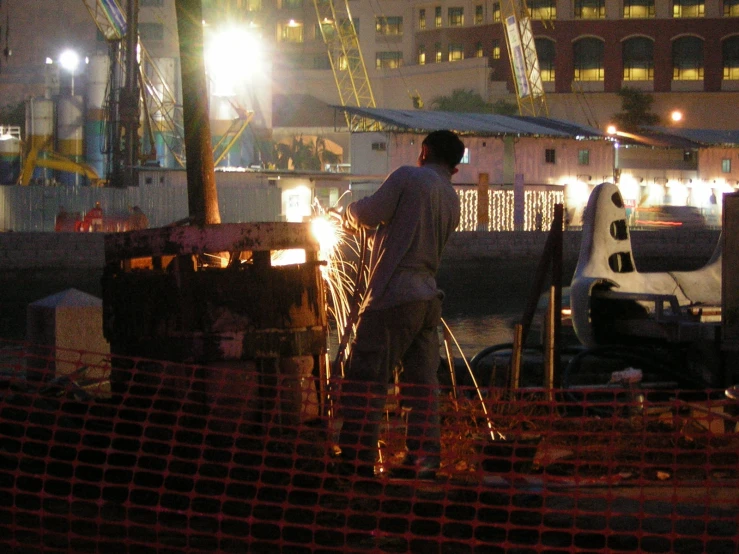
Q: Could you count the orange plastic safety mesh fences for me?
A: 1